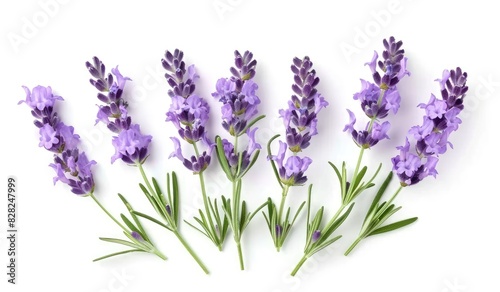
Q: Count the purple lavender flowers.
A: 7